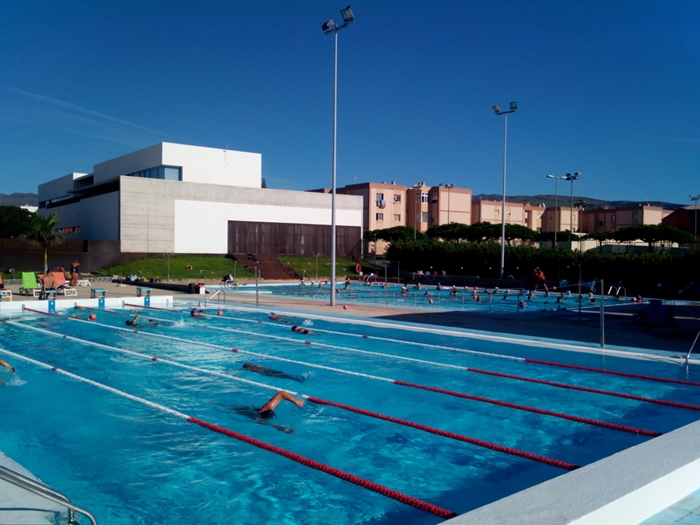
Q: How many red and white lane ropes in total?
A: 5